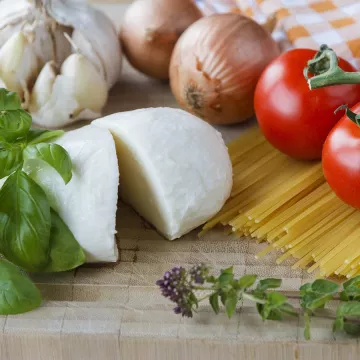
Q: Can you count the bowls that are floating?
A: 0